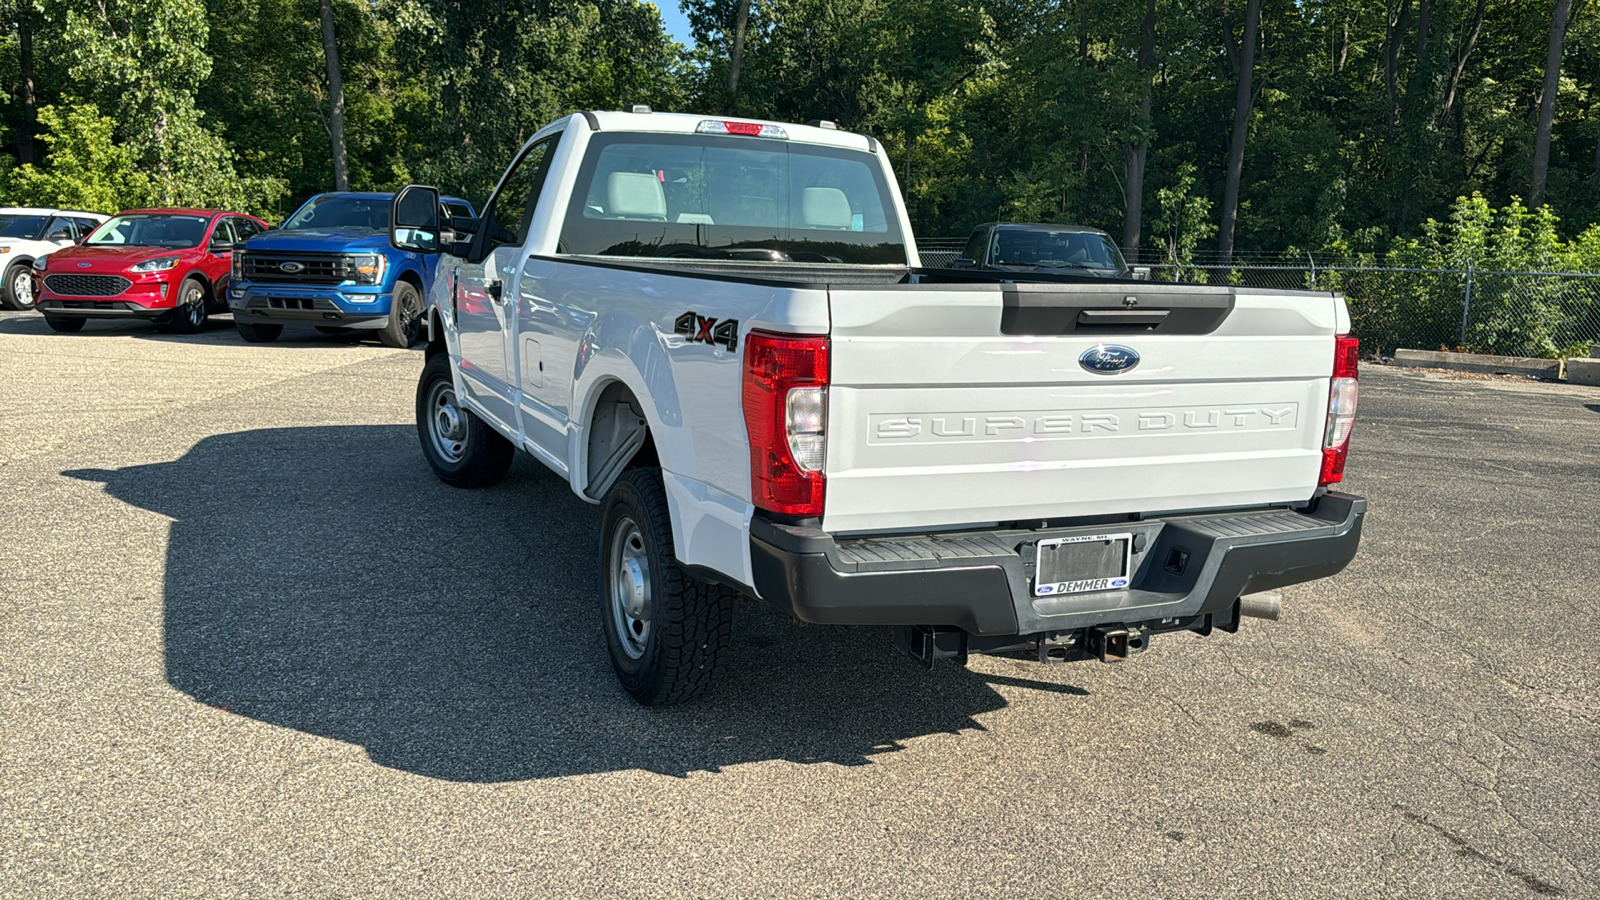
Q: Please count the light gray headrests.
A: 2